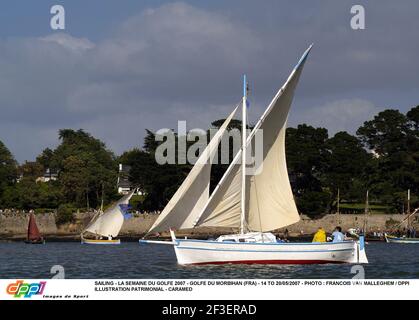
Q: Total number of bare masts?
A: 3